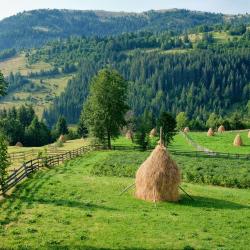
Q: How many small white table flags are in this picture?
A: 0